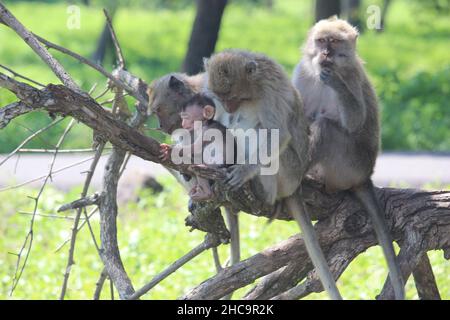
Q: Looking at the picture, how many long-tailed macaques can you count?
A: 4